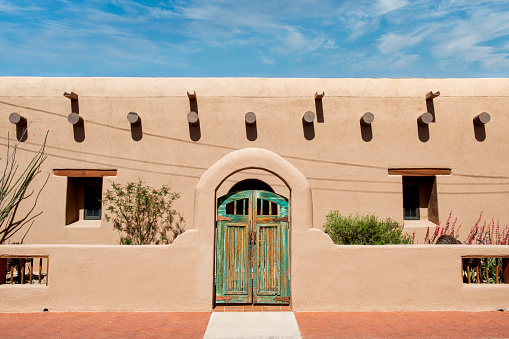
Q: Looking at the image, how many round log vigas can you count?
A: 9